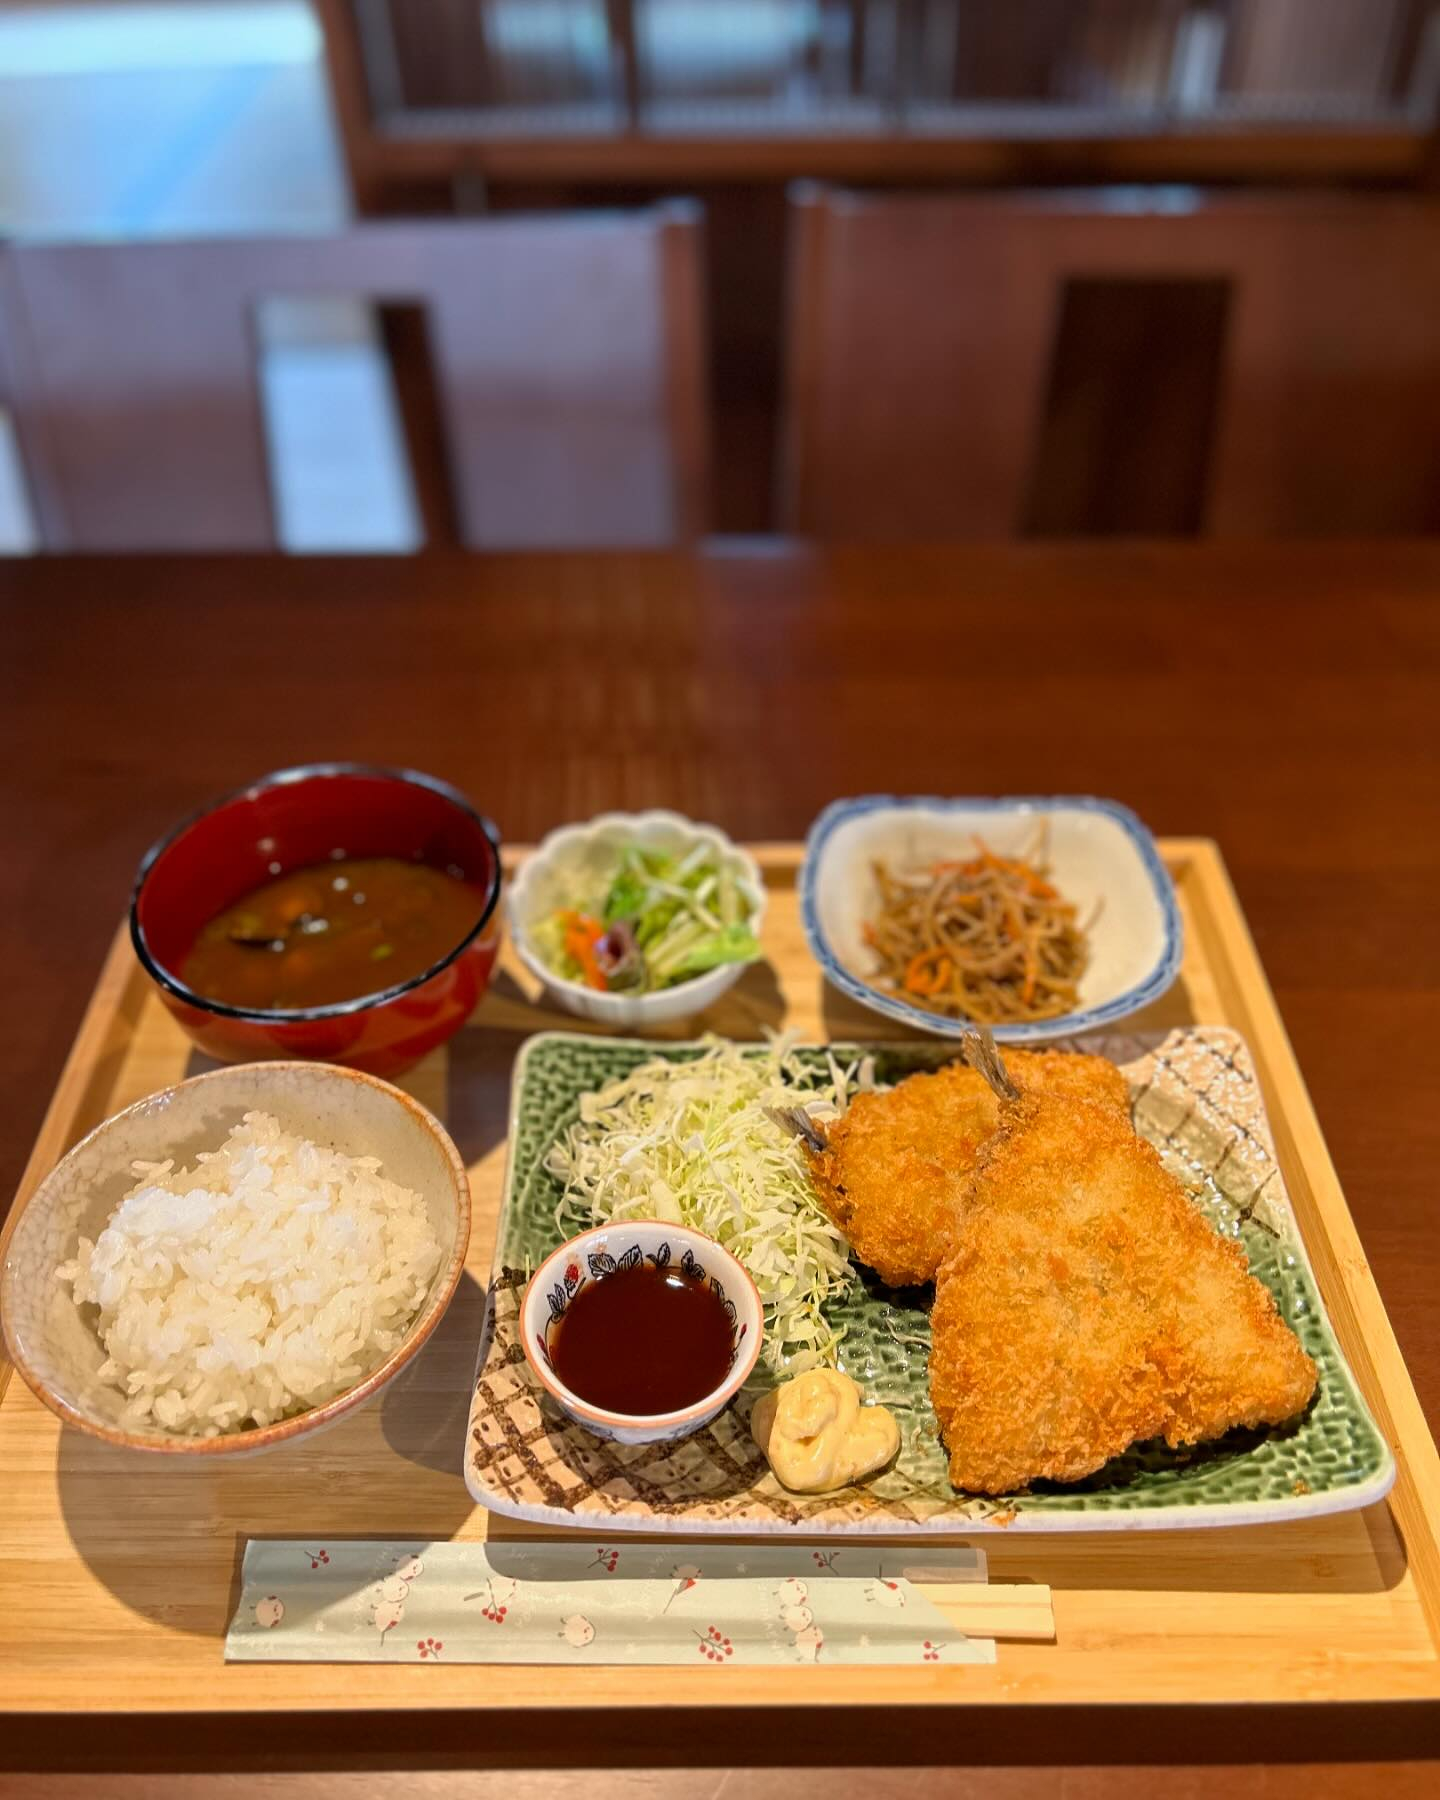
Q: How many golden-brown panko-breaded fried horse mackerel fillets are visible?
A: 2